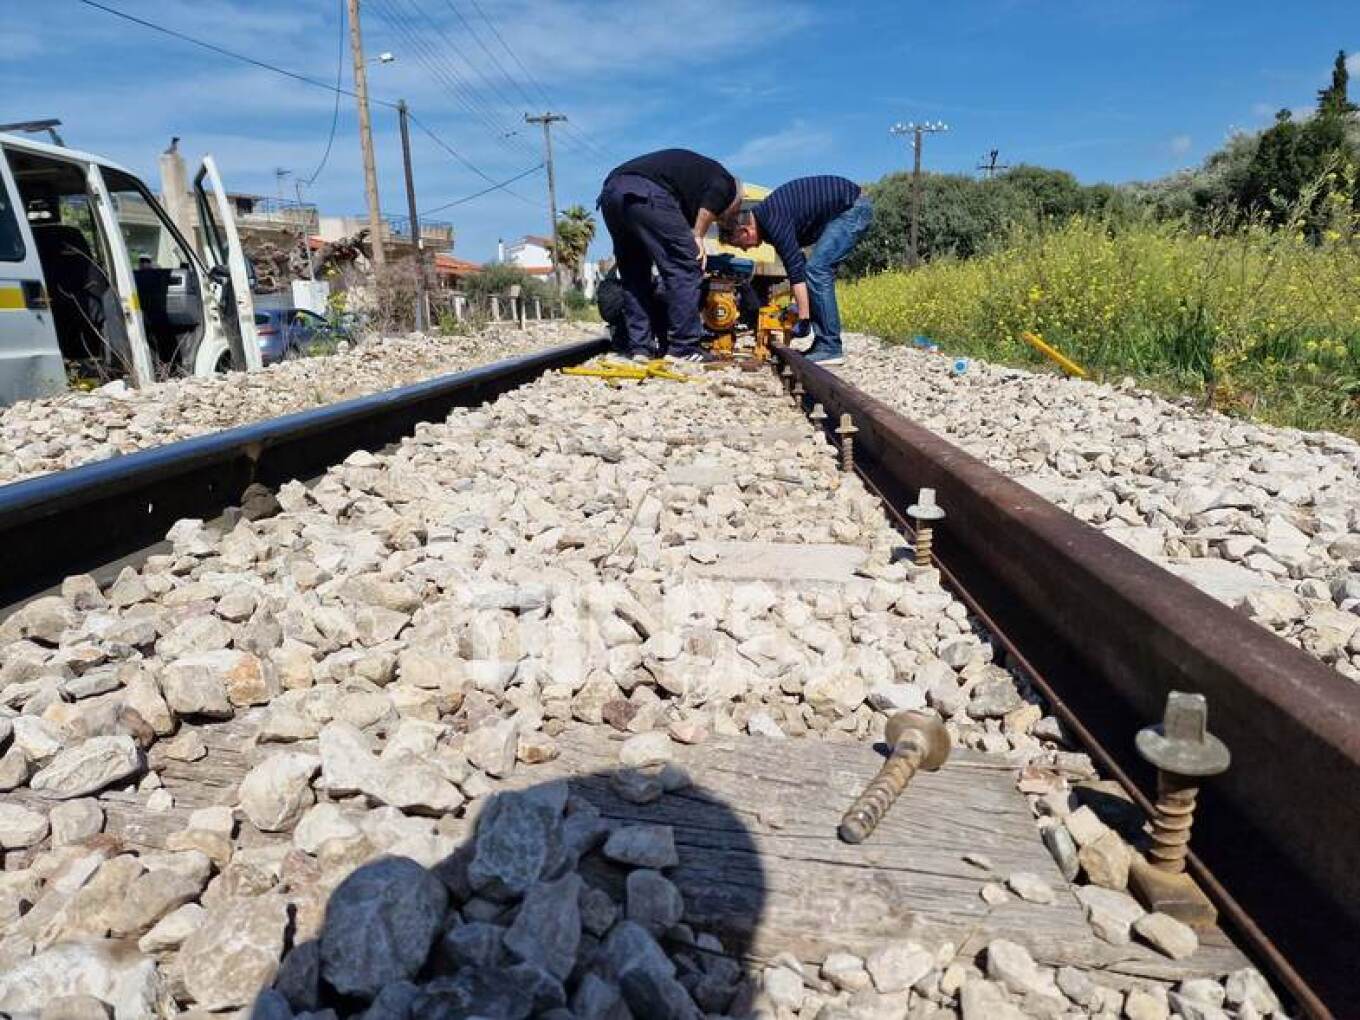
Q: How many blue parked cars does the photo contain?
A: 1